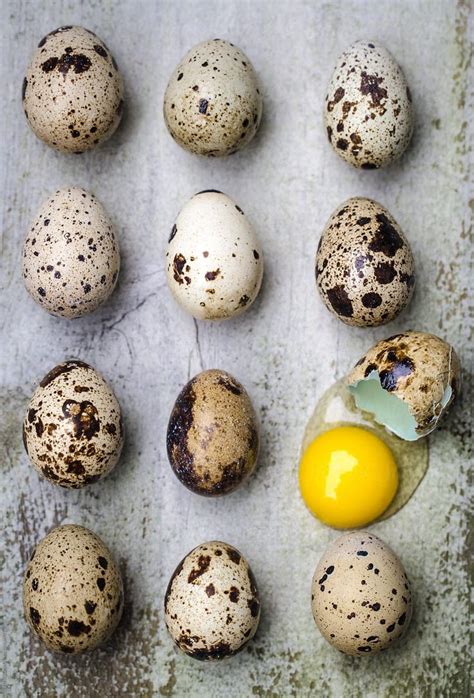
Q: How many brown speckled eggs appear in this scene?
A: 12